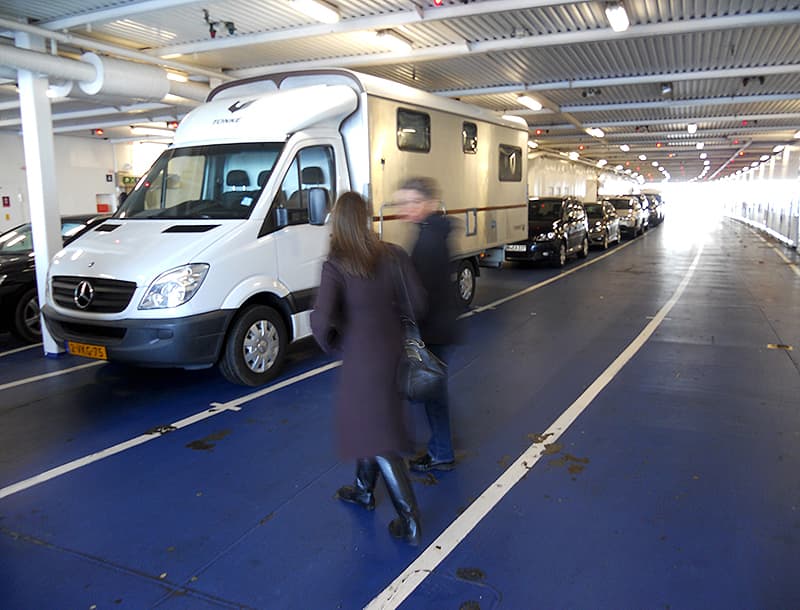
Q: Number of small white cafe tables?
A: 0